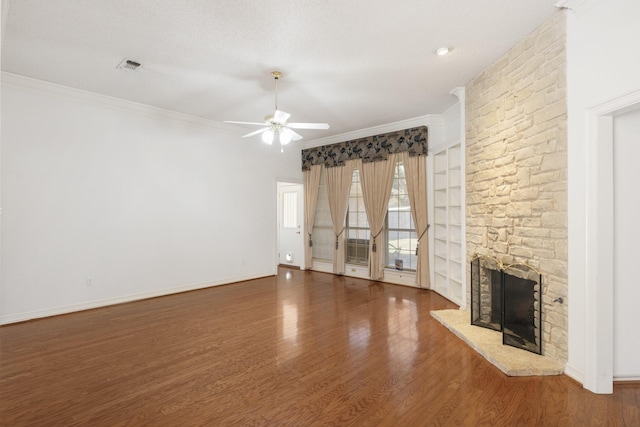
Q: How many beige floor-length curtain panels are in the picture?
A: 4